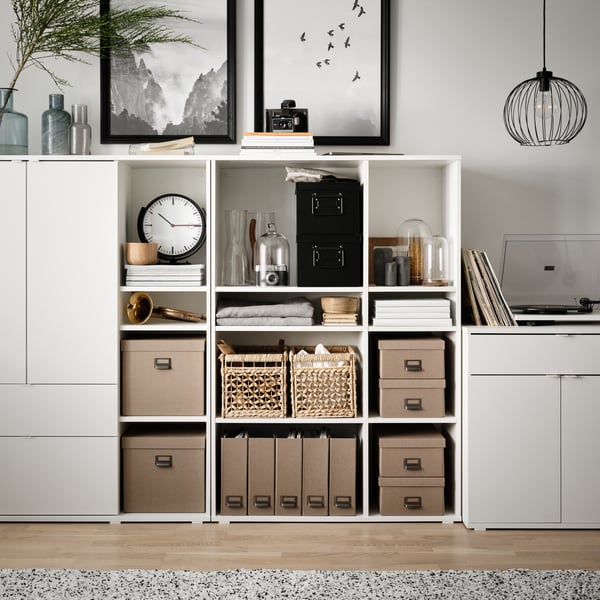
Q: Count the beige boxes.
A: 6